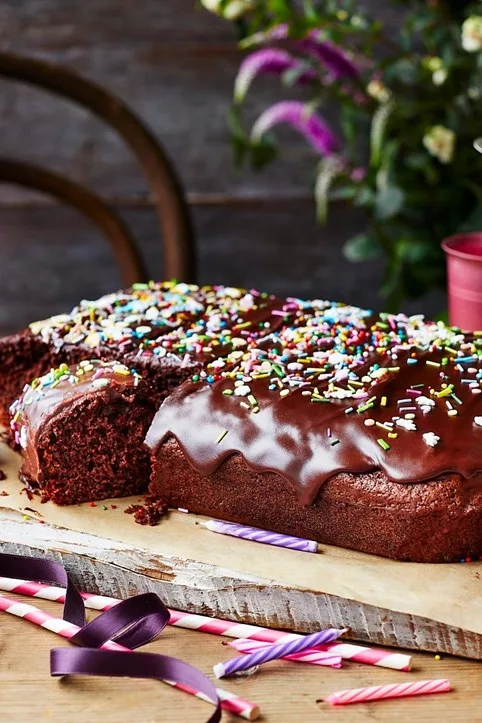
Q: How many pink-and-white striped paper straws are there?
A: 2